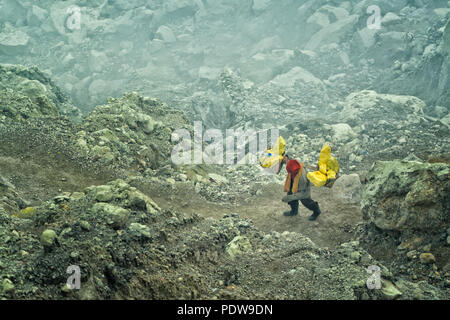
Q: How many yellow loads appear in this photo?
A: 2